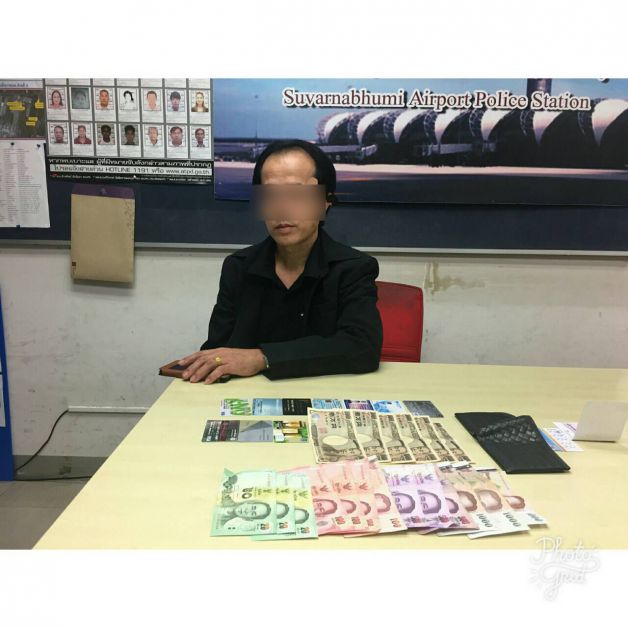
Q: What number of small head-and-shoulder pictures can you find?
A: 14